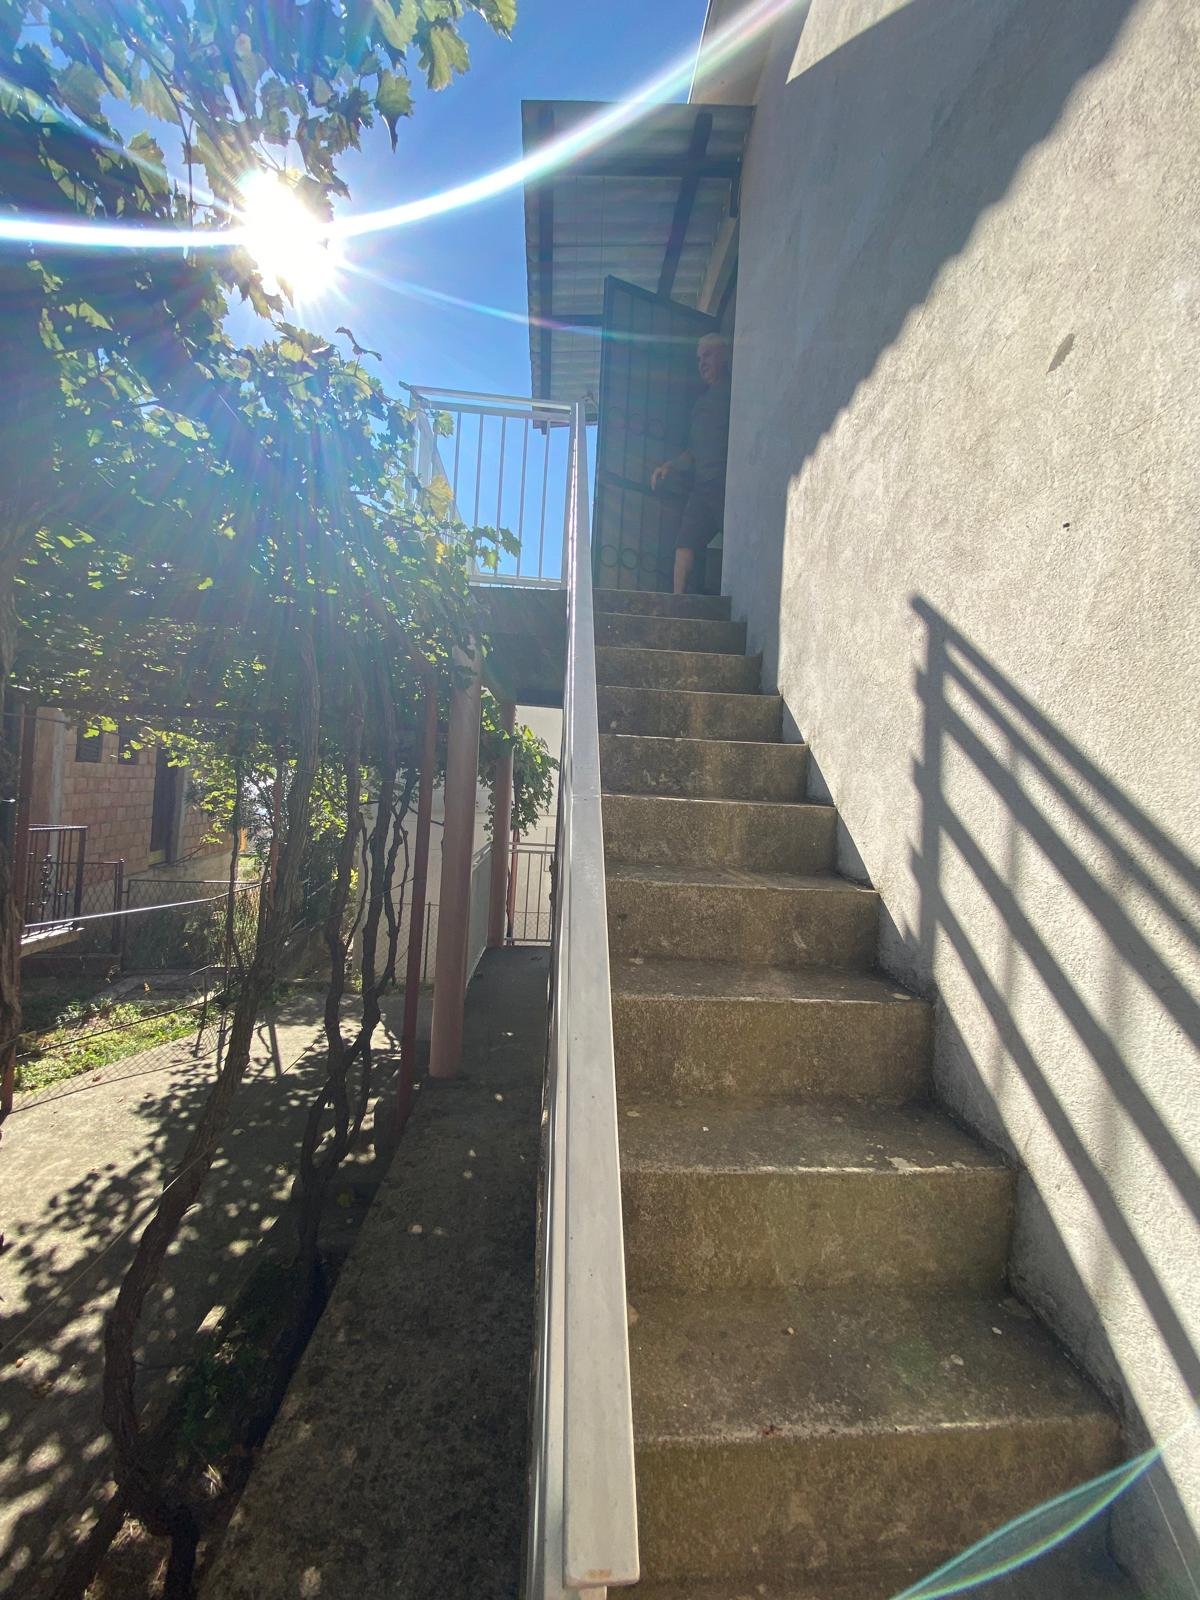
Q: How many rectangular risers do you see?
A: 10